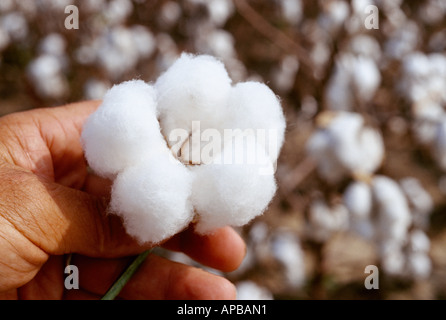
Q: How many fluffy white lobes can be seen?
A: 5